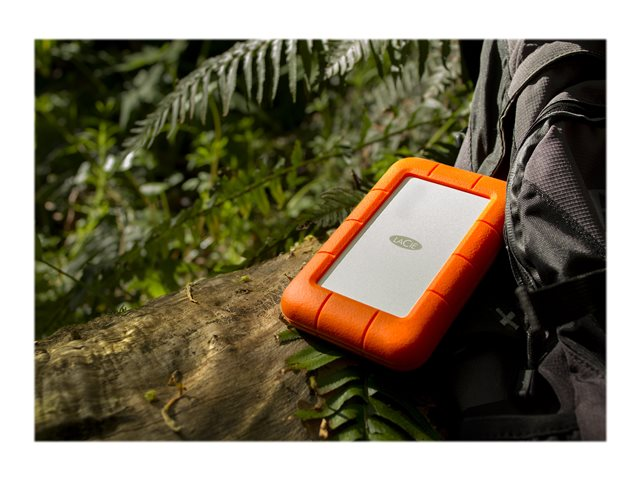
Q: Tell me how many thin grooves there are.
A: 10